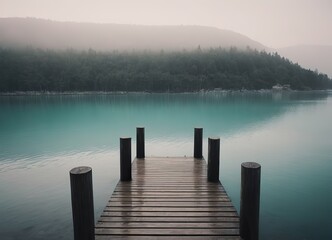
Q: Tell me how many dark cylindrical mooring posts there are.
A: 6